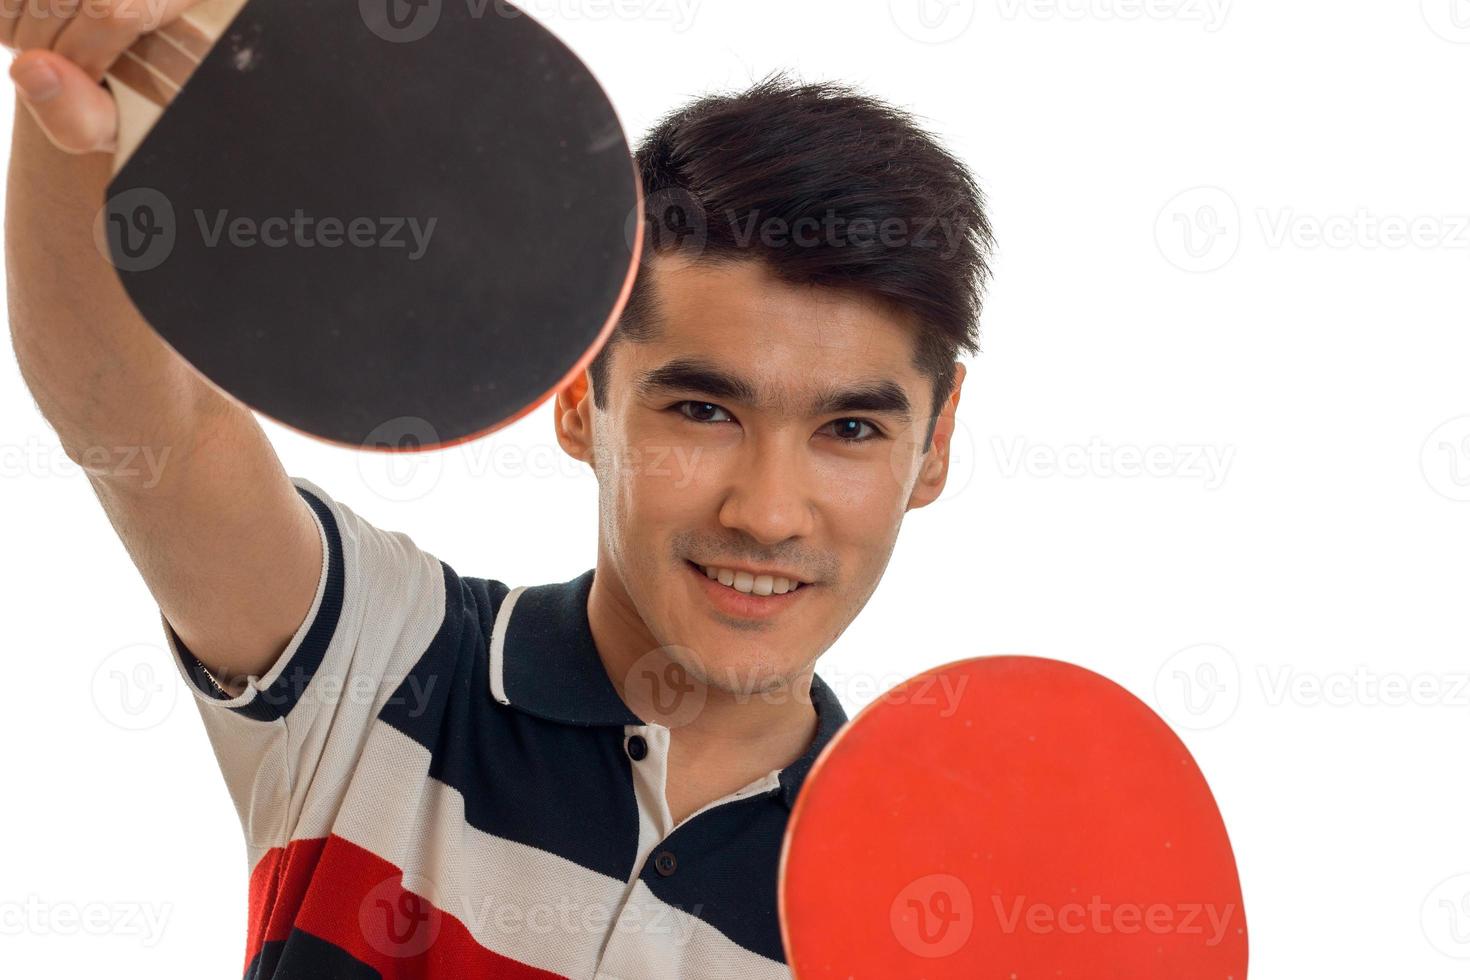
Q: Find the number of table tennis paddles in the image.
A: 2